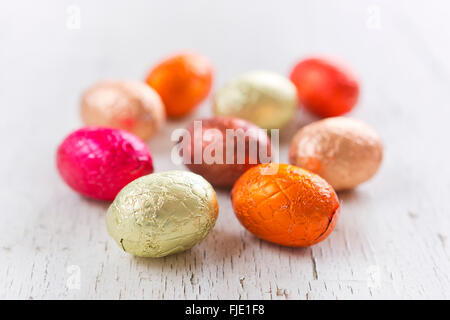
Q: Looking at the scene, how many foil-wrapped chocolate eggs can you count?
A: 9